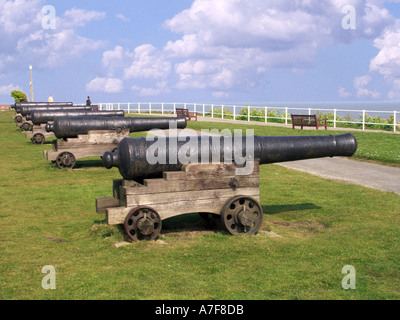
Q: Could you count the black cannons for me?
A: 5